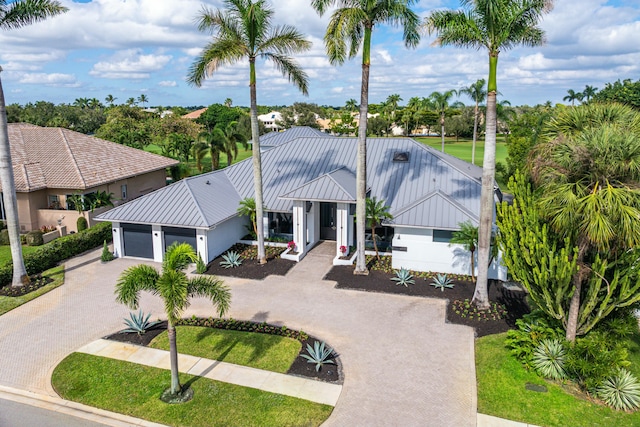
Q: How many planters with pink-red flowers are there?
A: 2